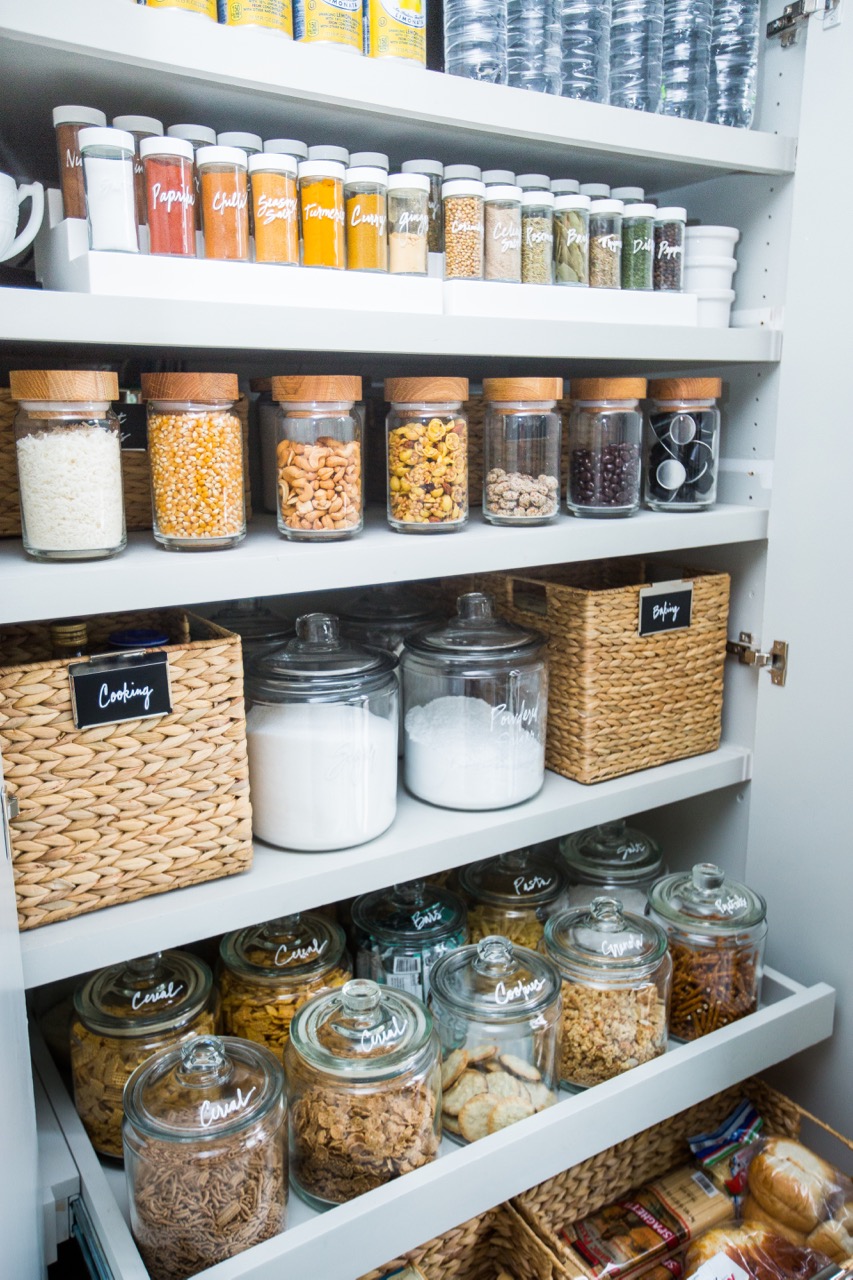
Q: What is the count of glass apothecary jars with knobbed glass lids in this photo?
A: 14